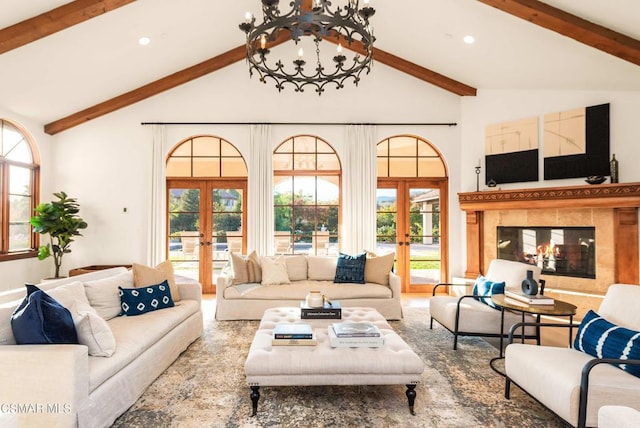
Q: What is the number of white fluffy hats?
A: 0